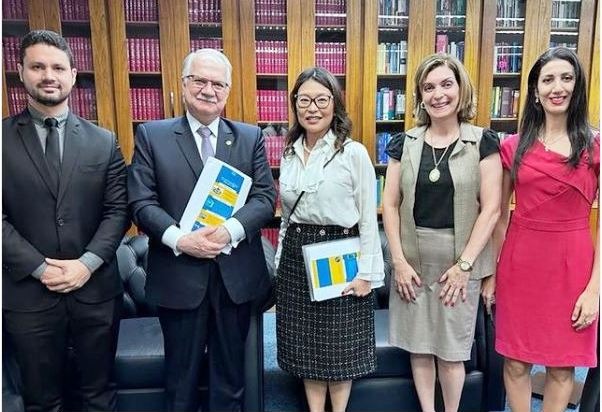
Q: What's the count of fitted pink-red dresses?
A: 1